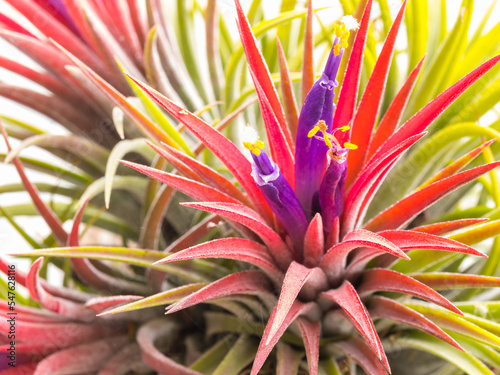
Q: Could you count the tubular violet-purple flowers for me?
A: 3